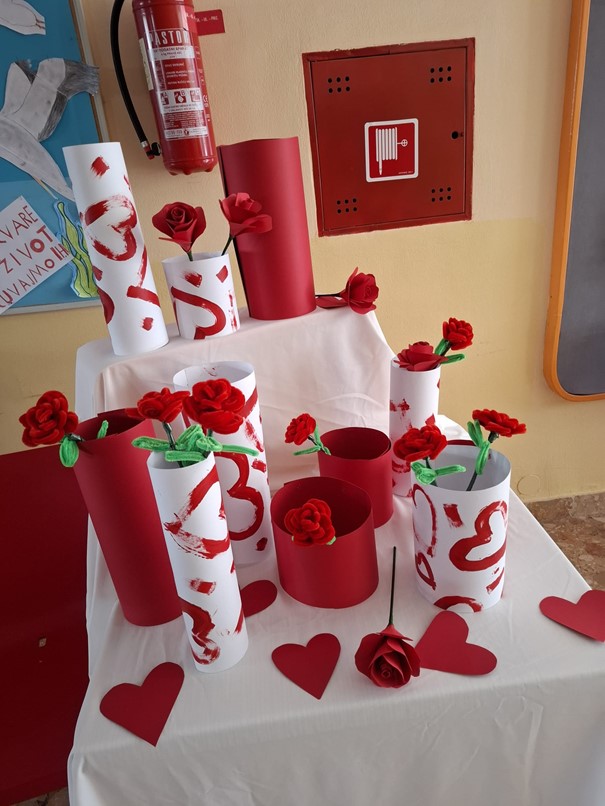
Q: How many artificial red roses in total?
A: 13